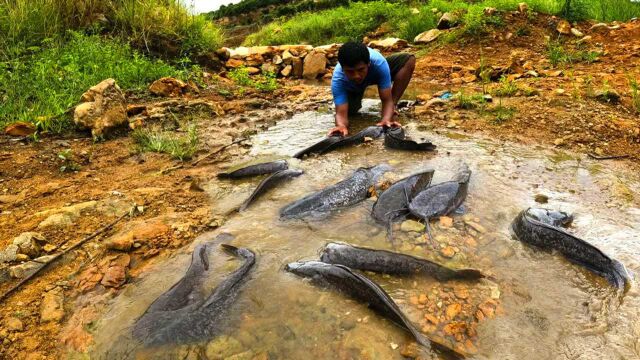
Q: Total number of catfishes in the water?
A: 12